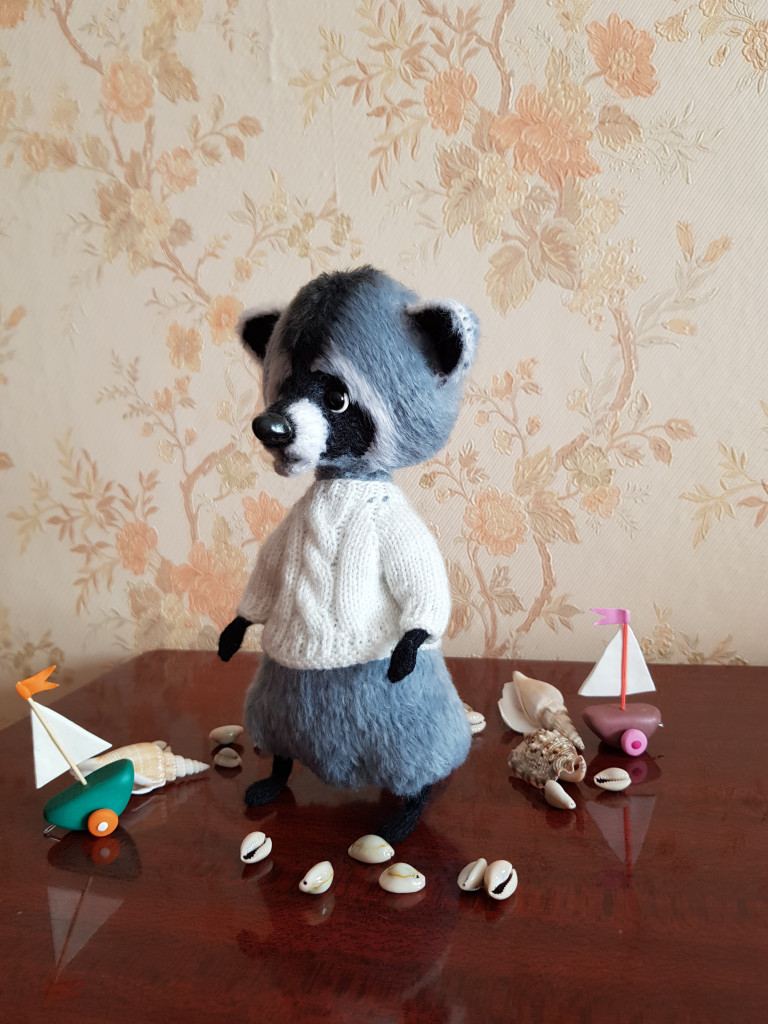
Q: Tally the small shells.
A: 11